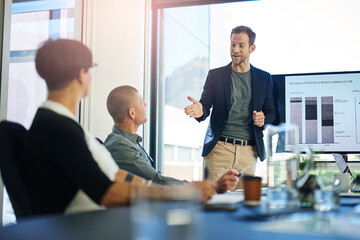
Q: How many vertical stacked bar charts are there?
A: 3